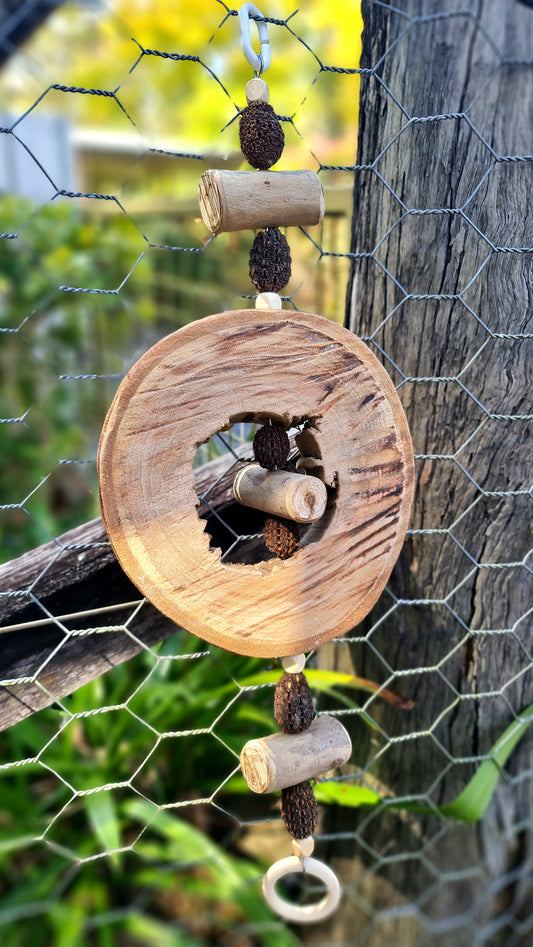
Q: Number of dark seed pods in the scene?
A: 6